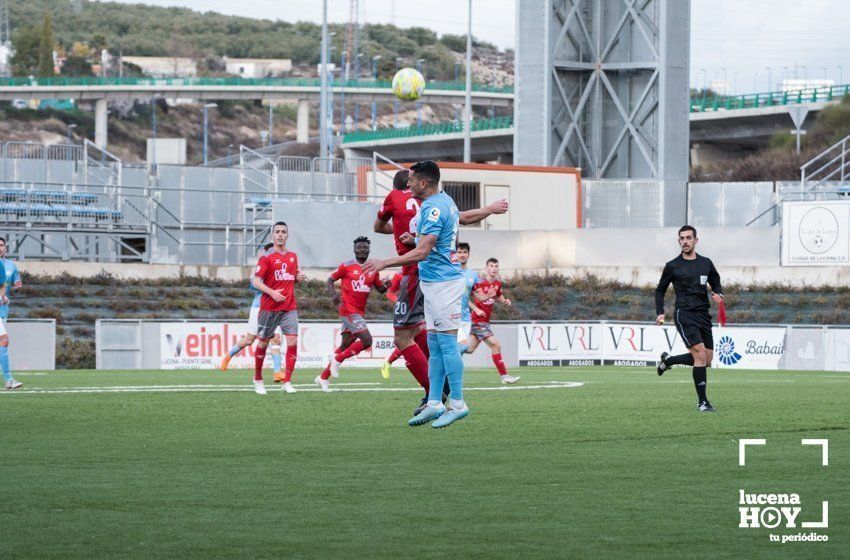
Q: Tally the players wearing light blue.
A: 4